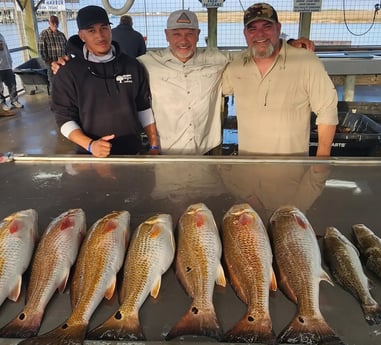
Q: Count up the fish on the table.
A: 9